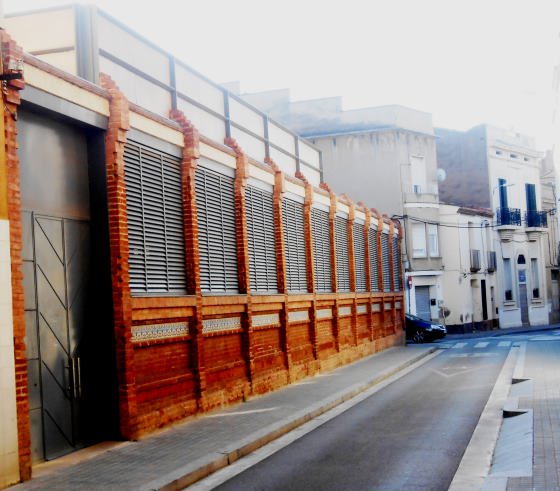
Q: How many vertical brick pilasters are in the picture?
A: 12